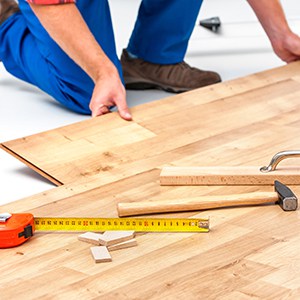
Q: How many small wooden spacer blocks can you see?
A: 4